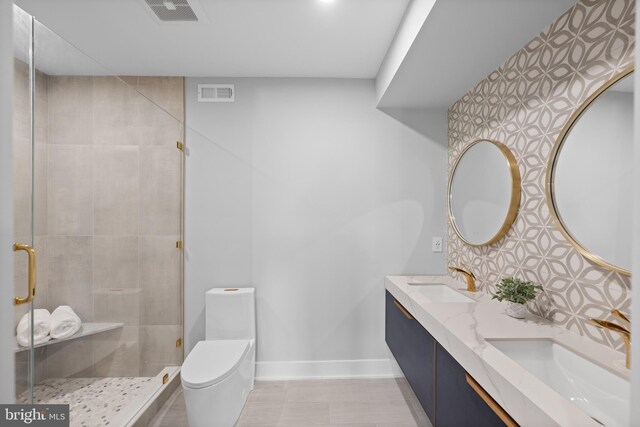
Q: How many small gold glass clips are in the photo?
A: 4